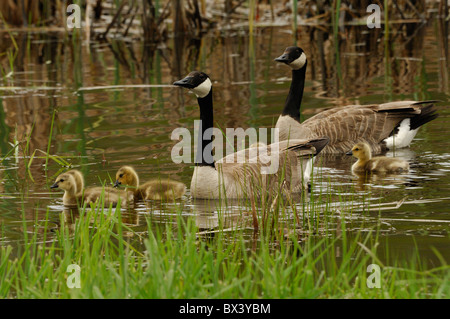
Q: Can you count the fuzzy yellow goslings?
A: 4